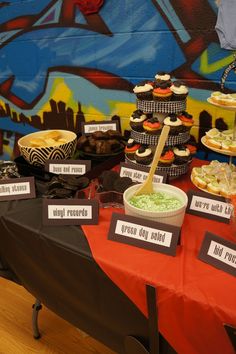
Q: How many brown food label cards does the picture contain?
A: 8